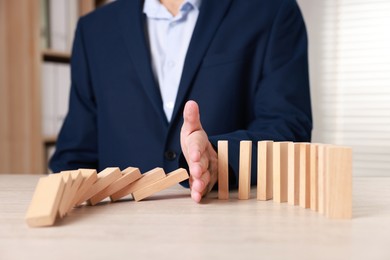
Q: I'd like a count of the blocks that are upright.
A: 9